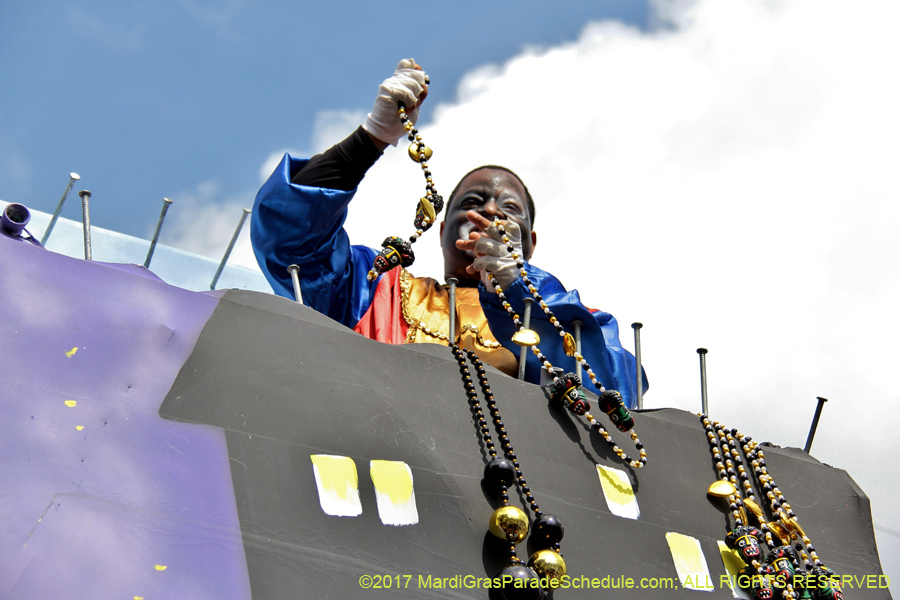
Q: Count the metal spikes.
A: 11